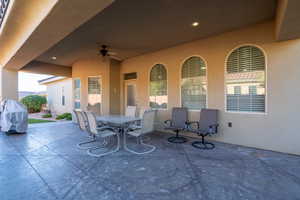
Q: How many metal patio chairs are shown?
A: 8